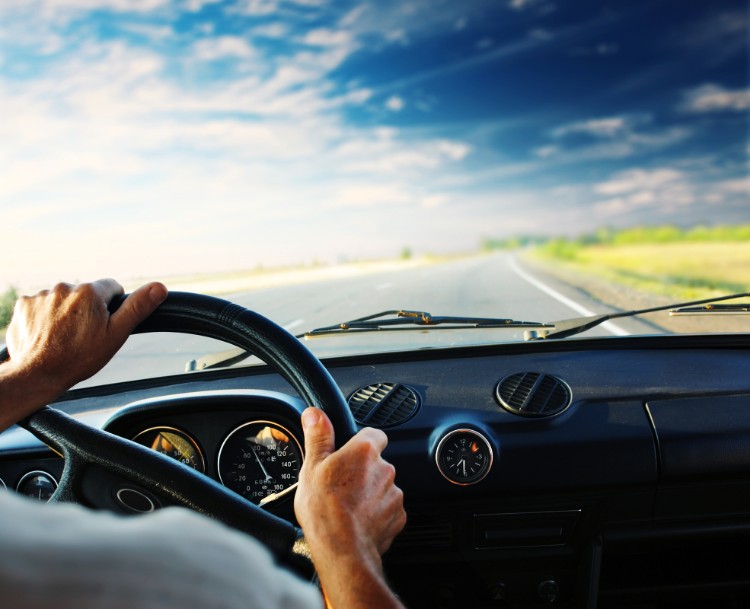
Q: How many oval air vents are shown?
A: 2